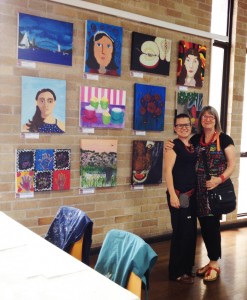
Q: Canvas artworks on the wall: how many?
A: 11